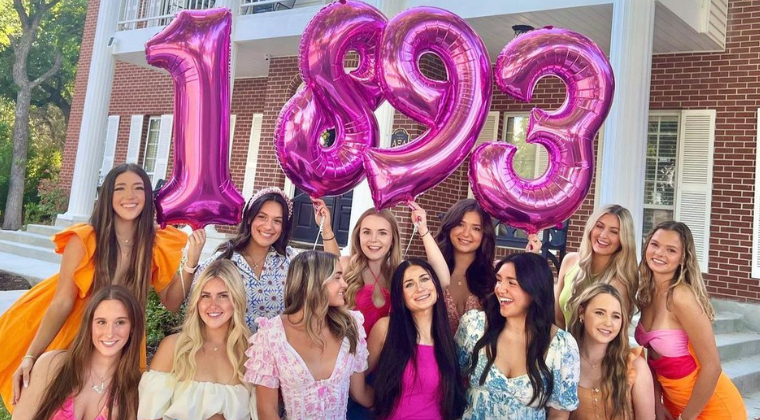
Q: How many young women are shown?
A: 12